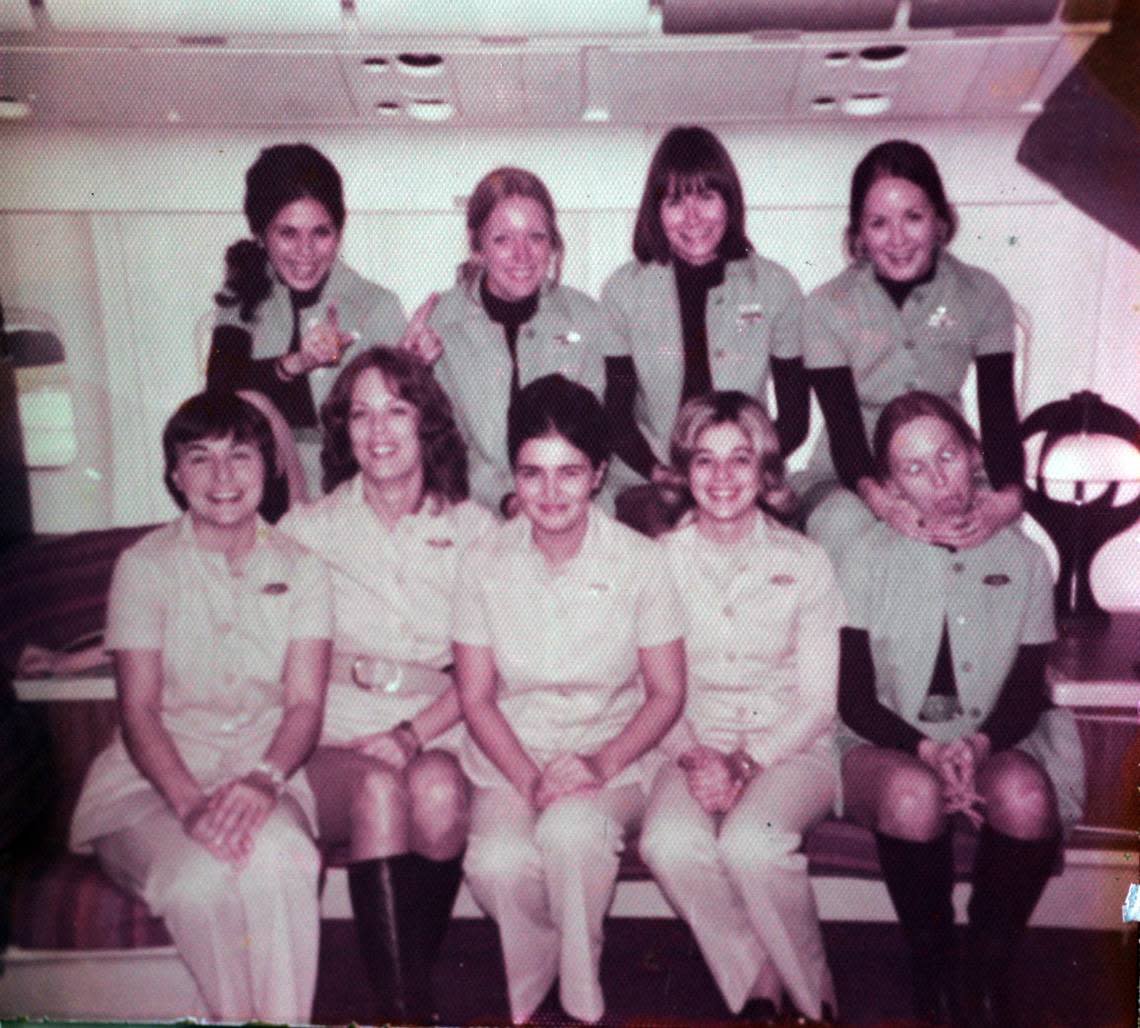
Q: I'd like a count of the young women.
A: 9